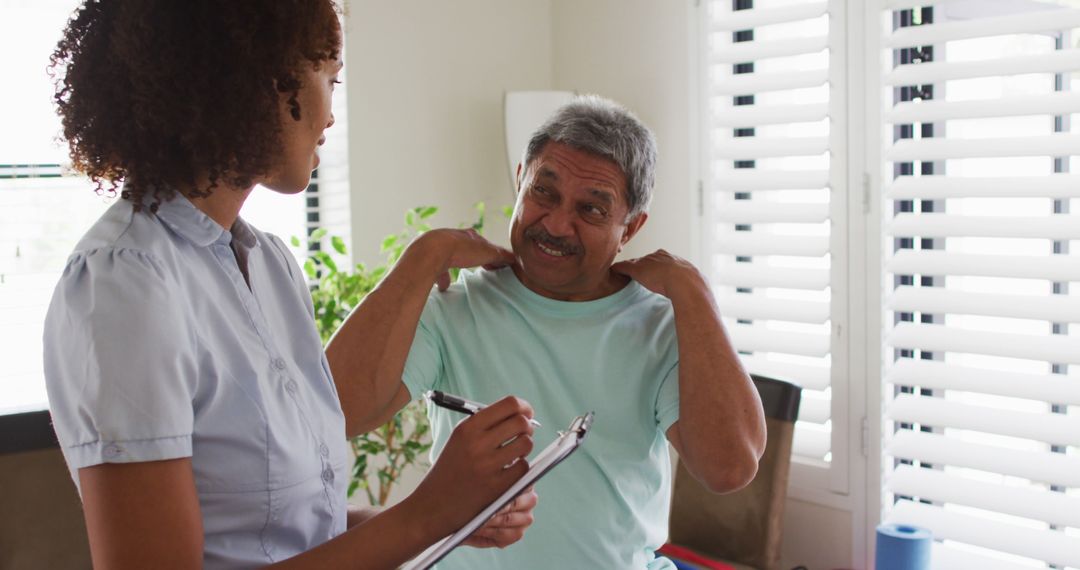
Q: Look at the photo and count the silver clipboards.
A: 1